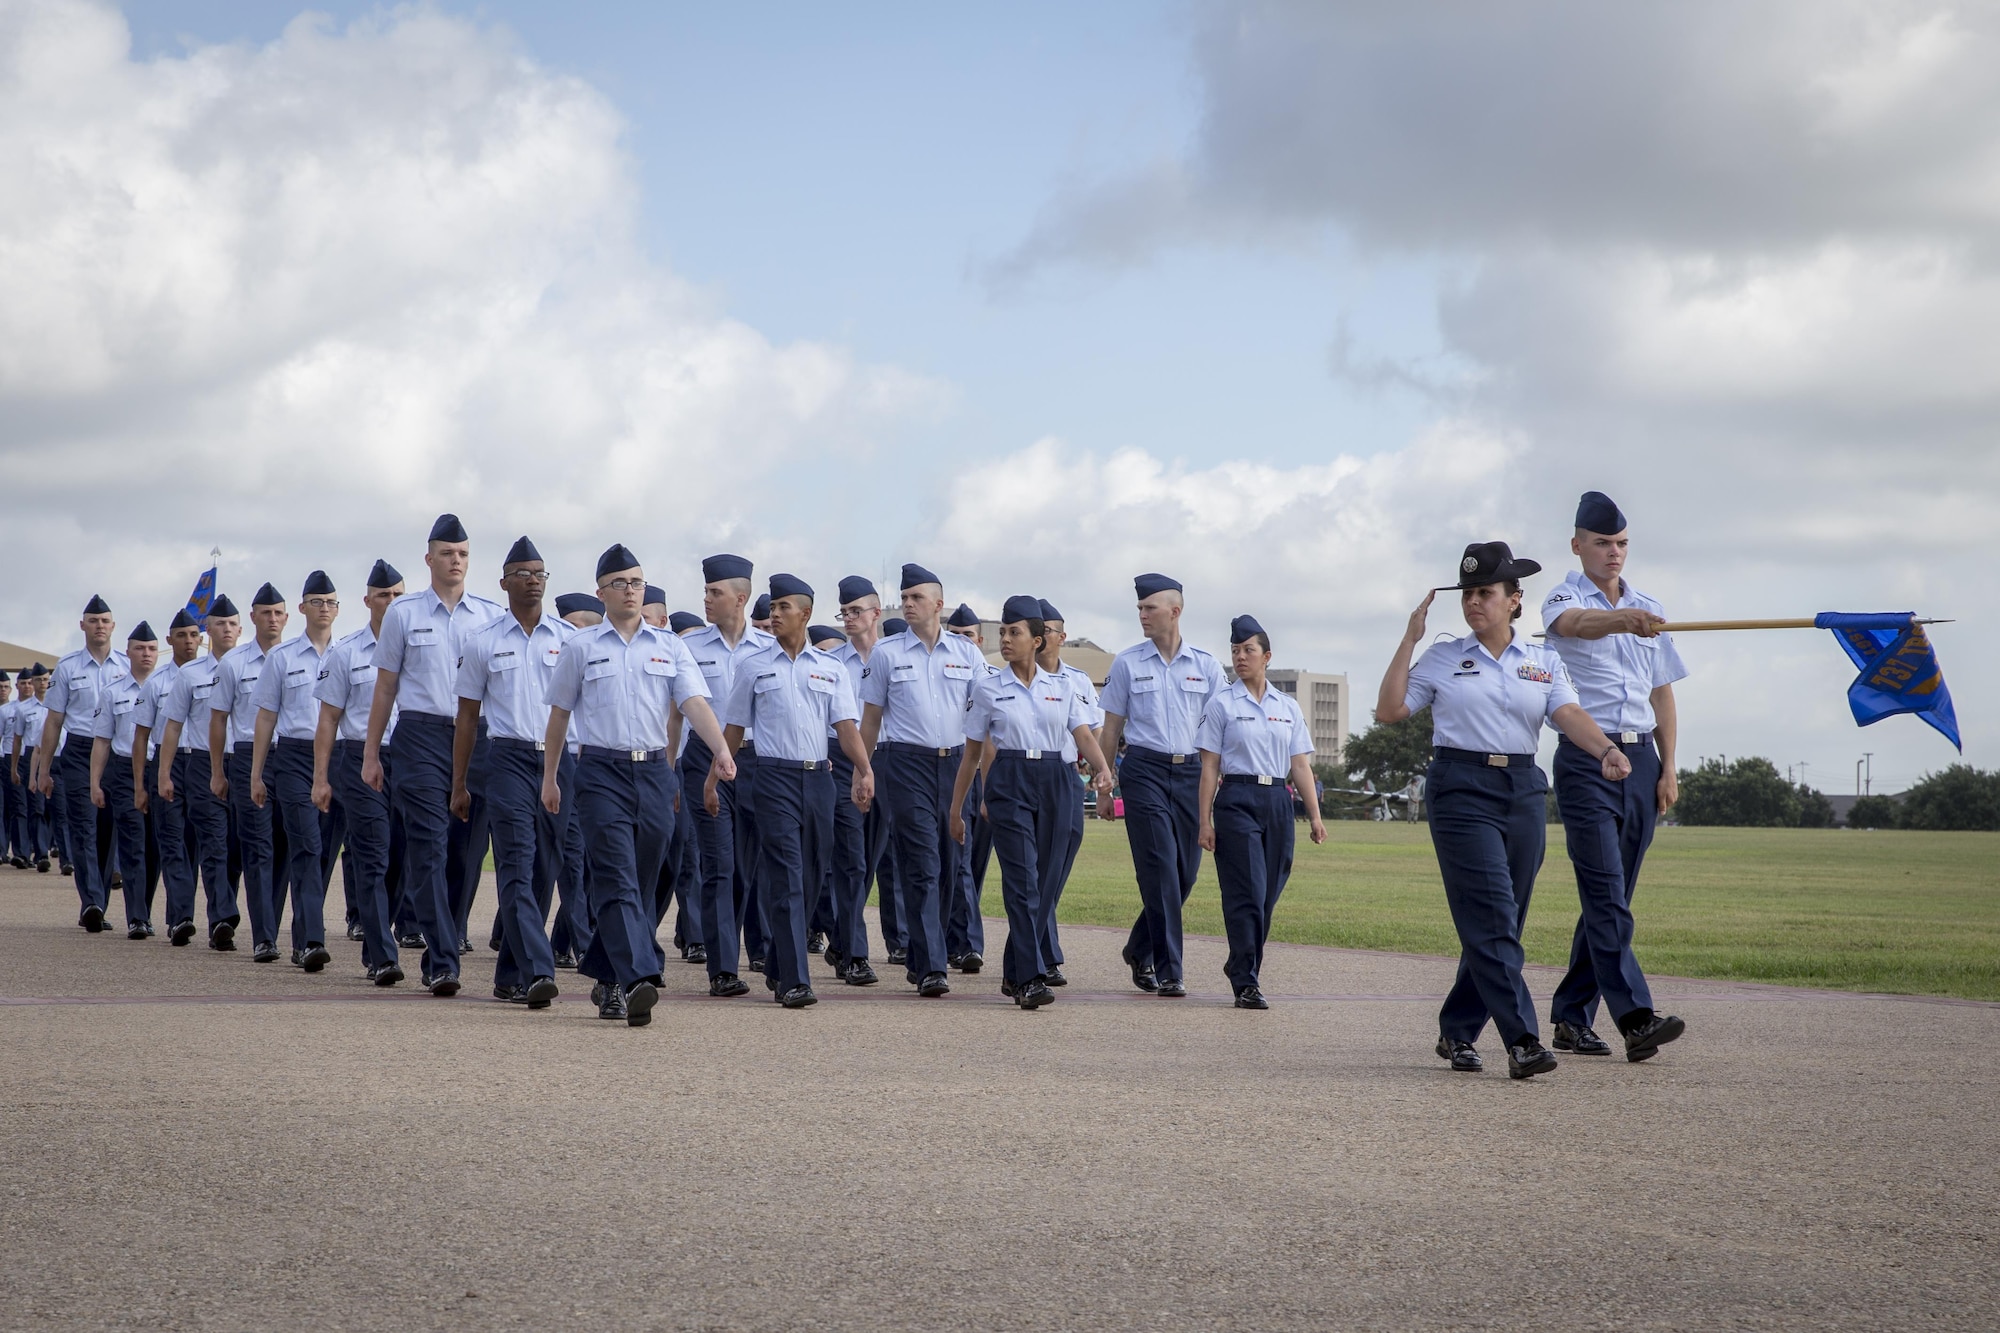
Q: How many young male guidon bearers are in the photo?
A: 1